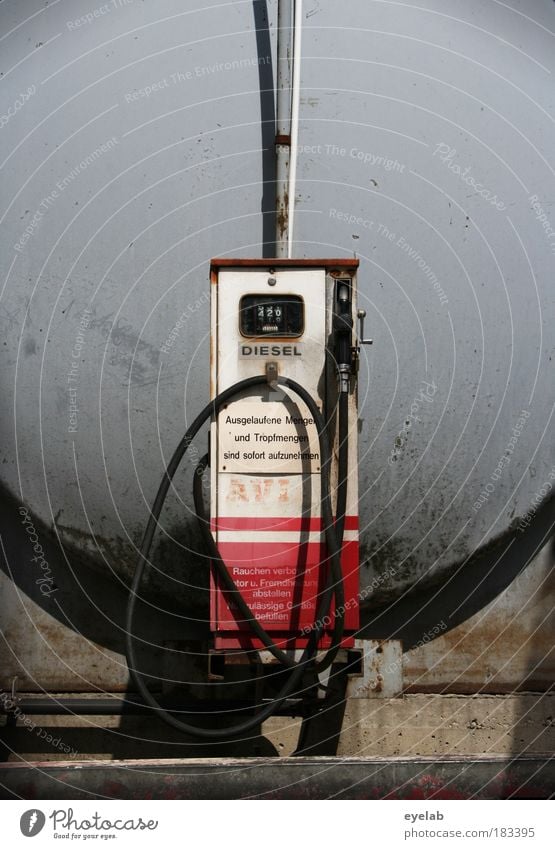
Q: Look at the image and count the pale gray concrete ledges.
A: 1